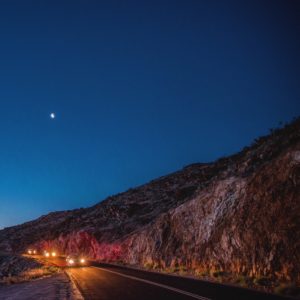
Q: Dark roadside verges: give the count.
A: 2